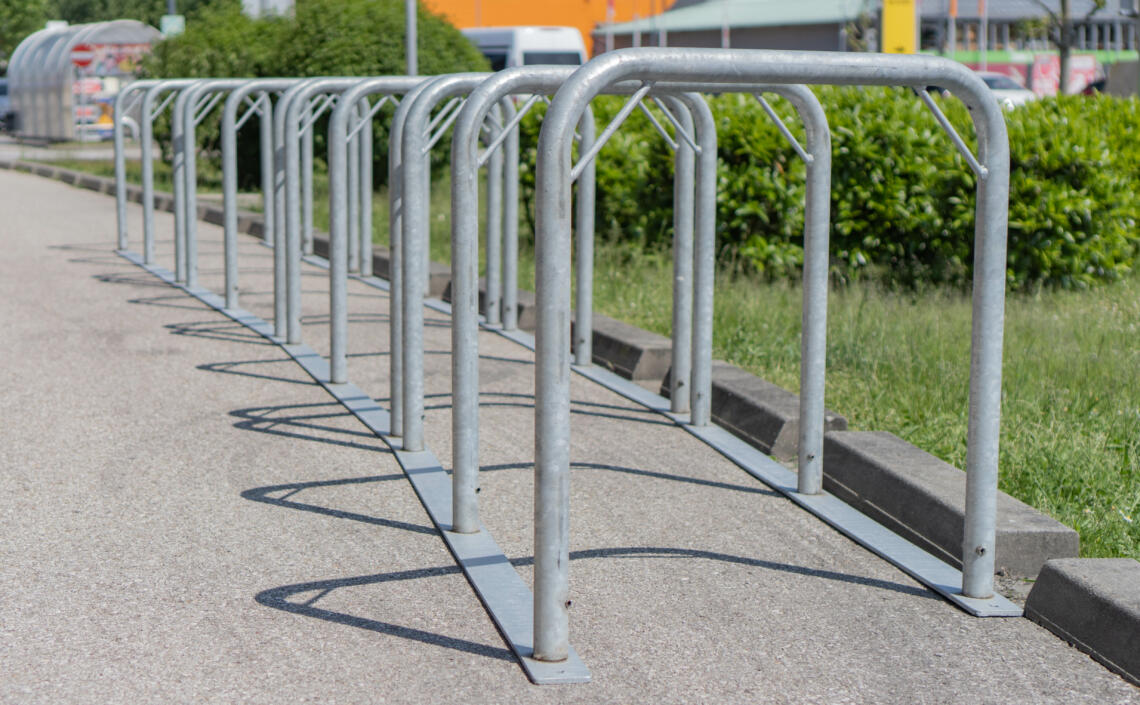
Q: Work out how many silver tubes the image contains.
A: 12